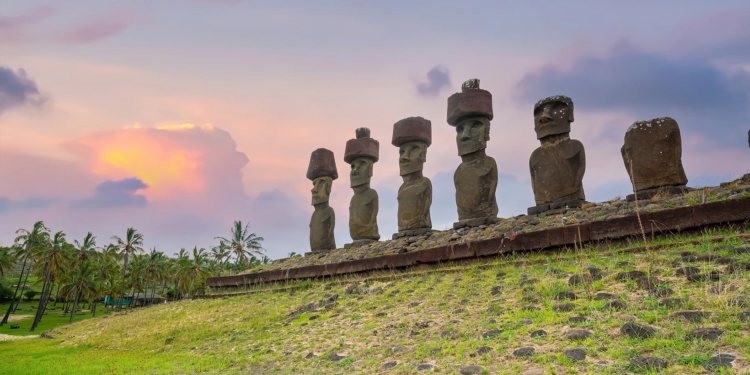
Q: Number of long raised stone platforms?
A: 1